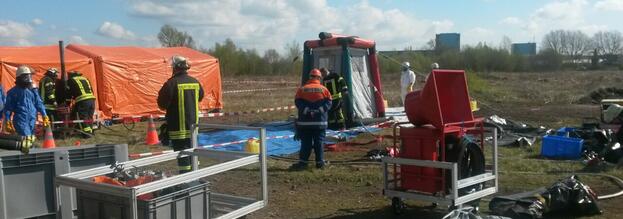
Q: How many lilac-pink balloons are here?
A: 0